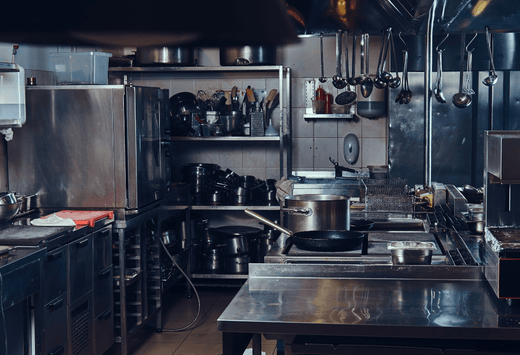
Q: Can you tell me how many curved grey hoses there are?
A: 1